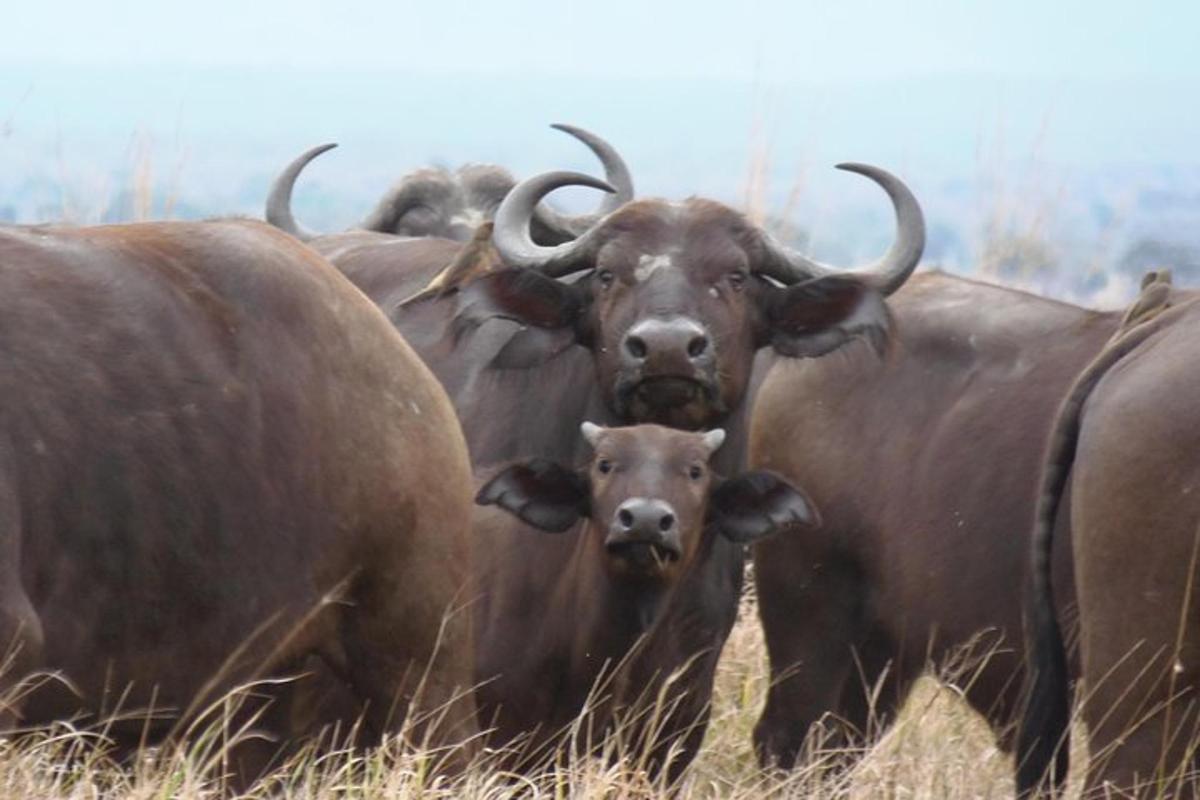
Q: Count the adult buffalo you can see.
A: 5